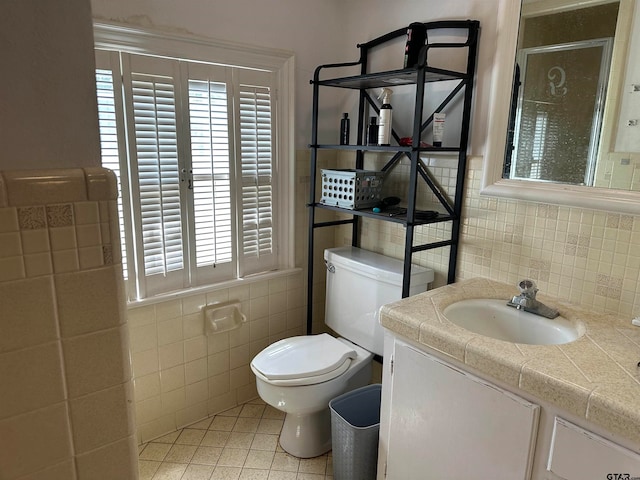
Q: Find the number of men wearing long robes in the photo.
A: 0